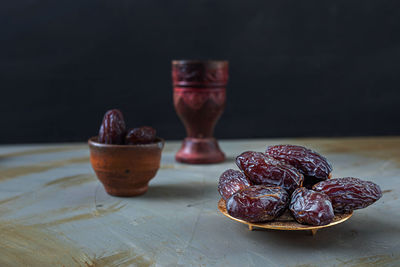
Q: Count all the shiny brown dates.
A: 8